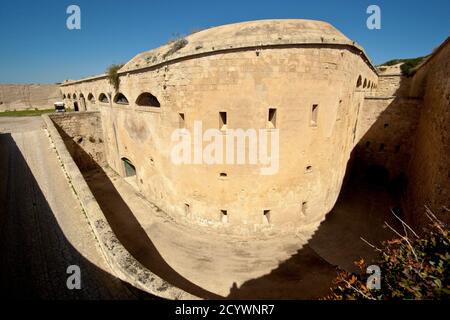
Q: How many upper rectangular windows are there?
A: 4